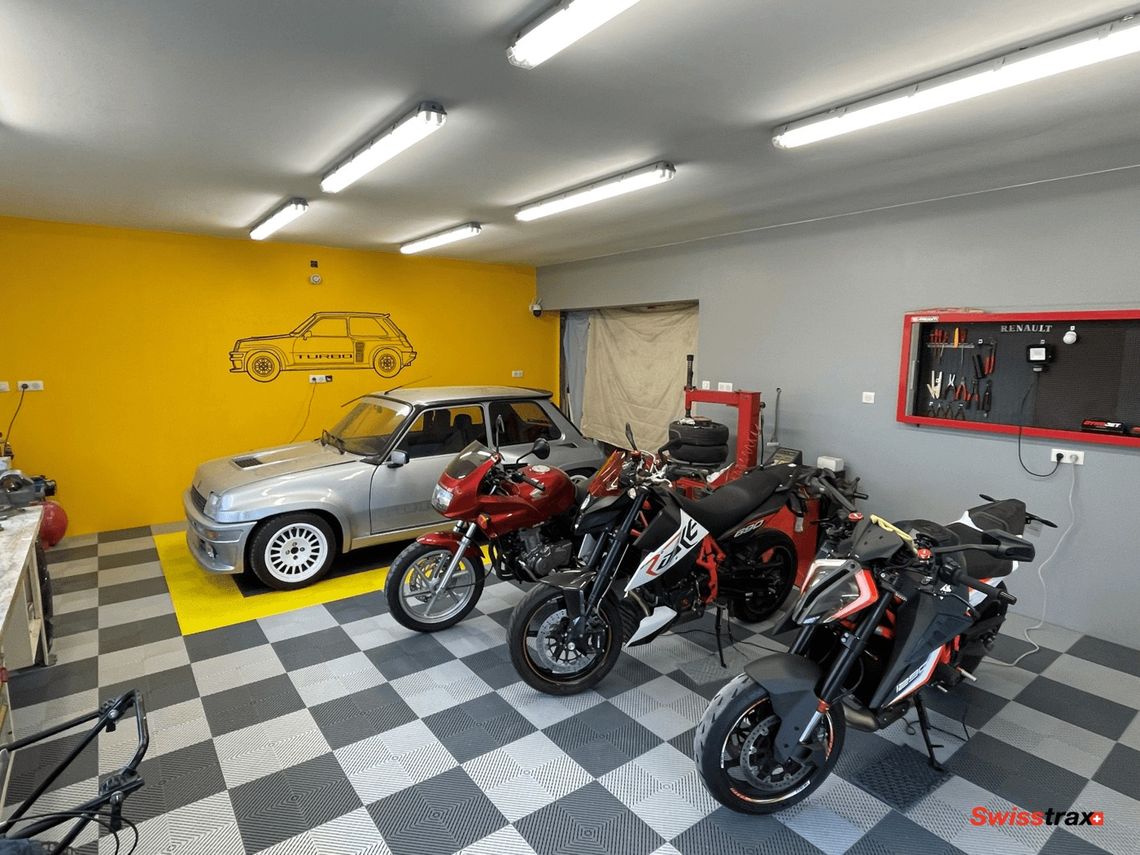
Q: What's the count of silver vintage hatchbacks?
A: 1